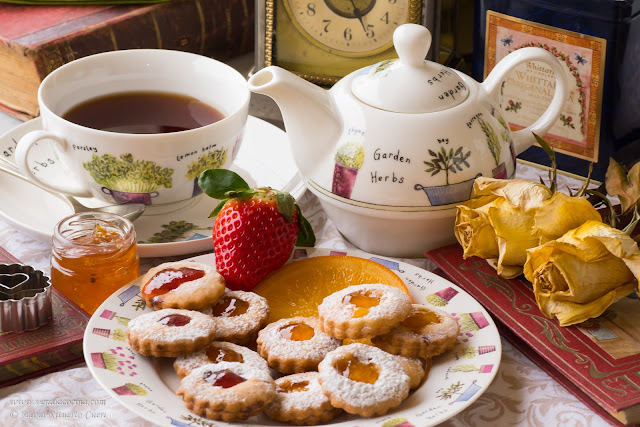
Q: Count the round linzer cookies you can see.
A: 11